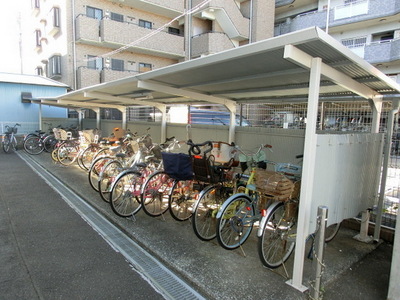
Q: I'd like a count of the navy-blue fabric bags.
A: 1